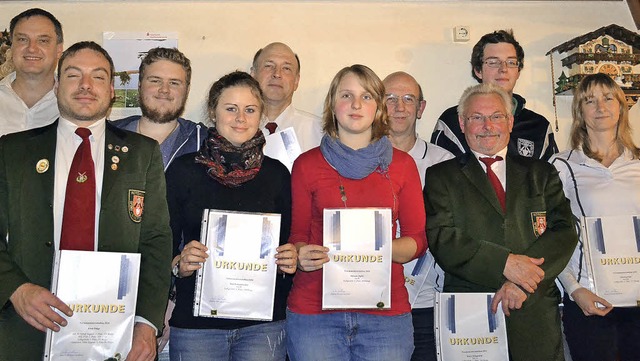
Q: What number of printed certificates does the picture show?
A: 7